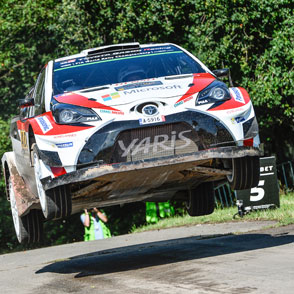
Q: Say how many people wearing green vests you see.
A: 1